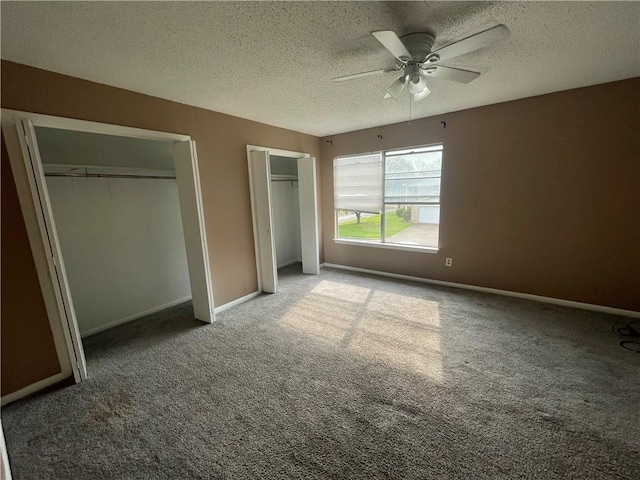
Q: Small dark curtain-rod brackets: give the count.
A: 3